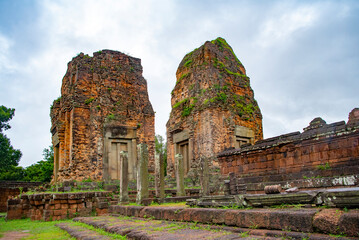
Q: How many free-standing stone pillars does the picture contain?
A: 5